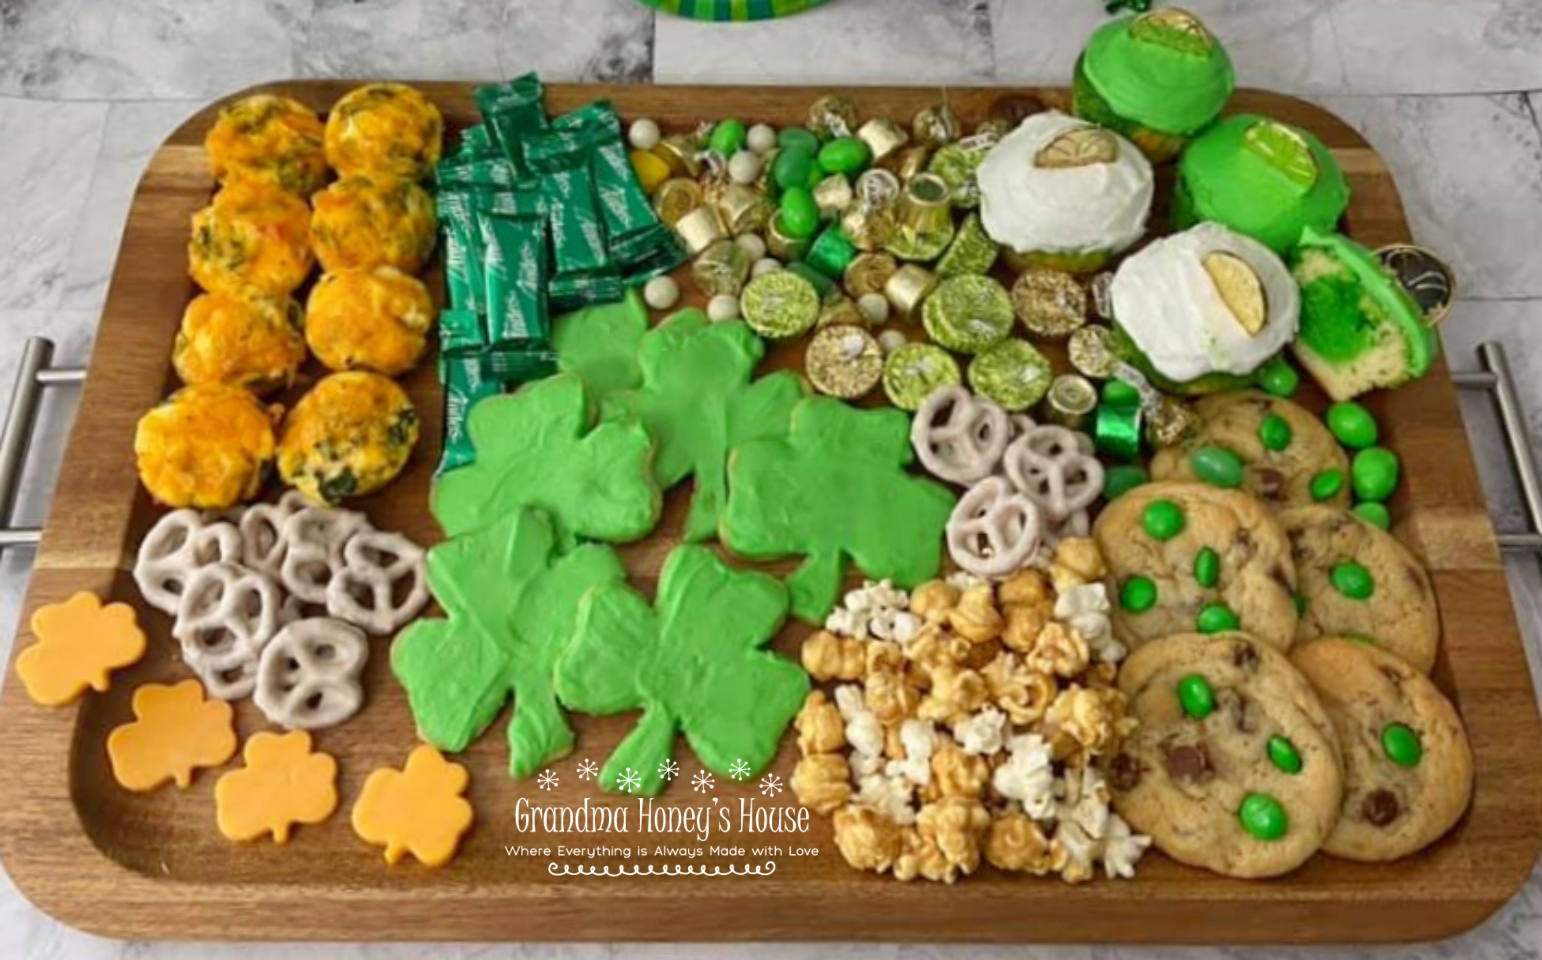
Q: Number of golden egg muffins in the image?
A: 8